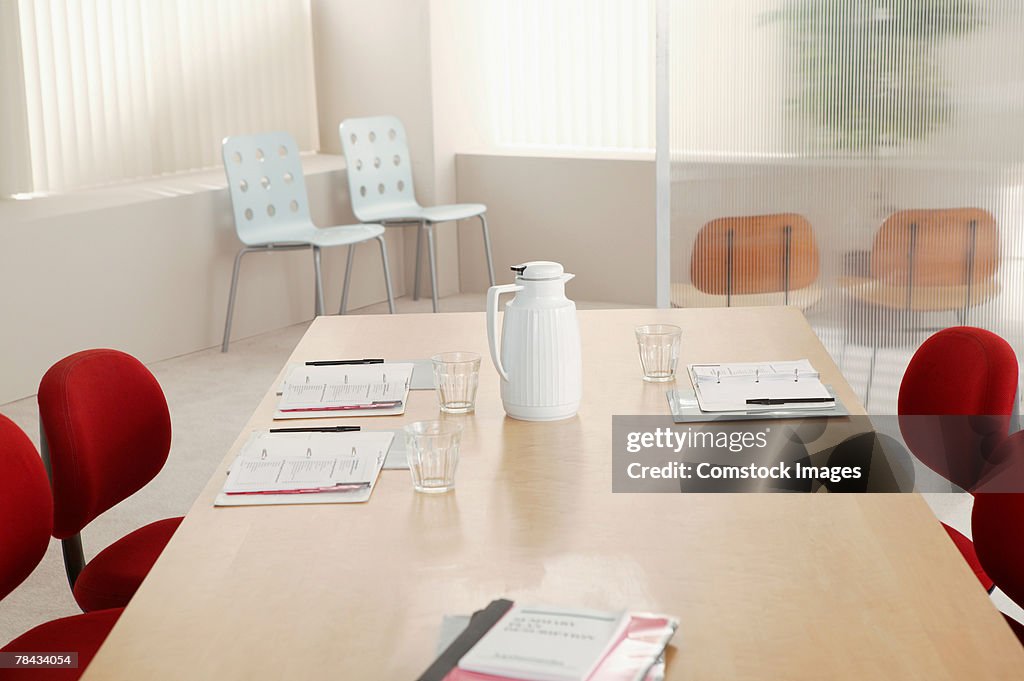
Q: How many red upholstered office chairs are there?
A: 4